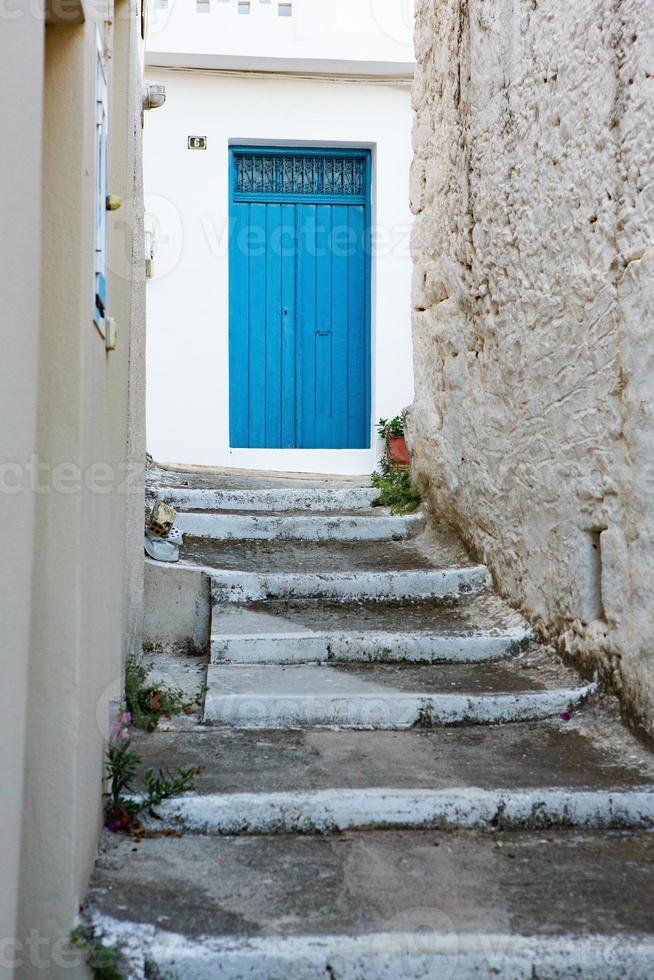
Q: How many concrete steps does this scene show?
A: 7